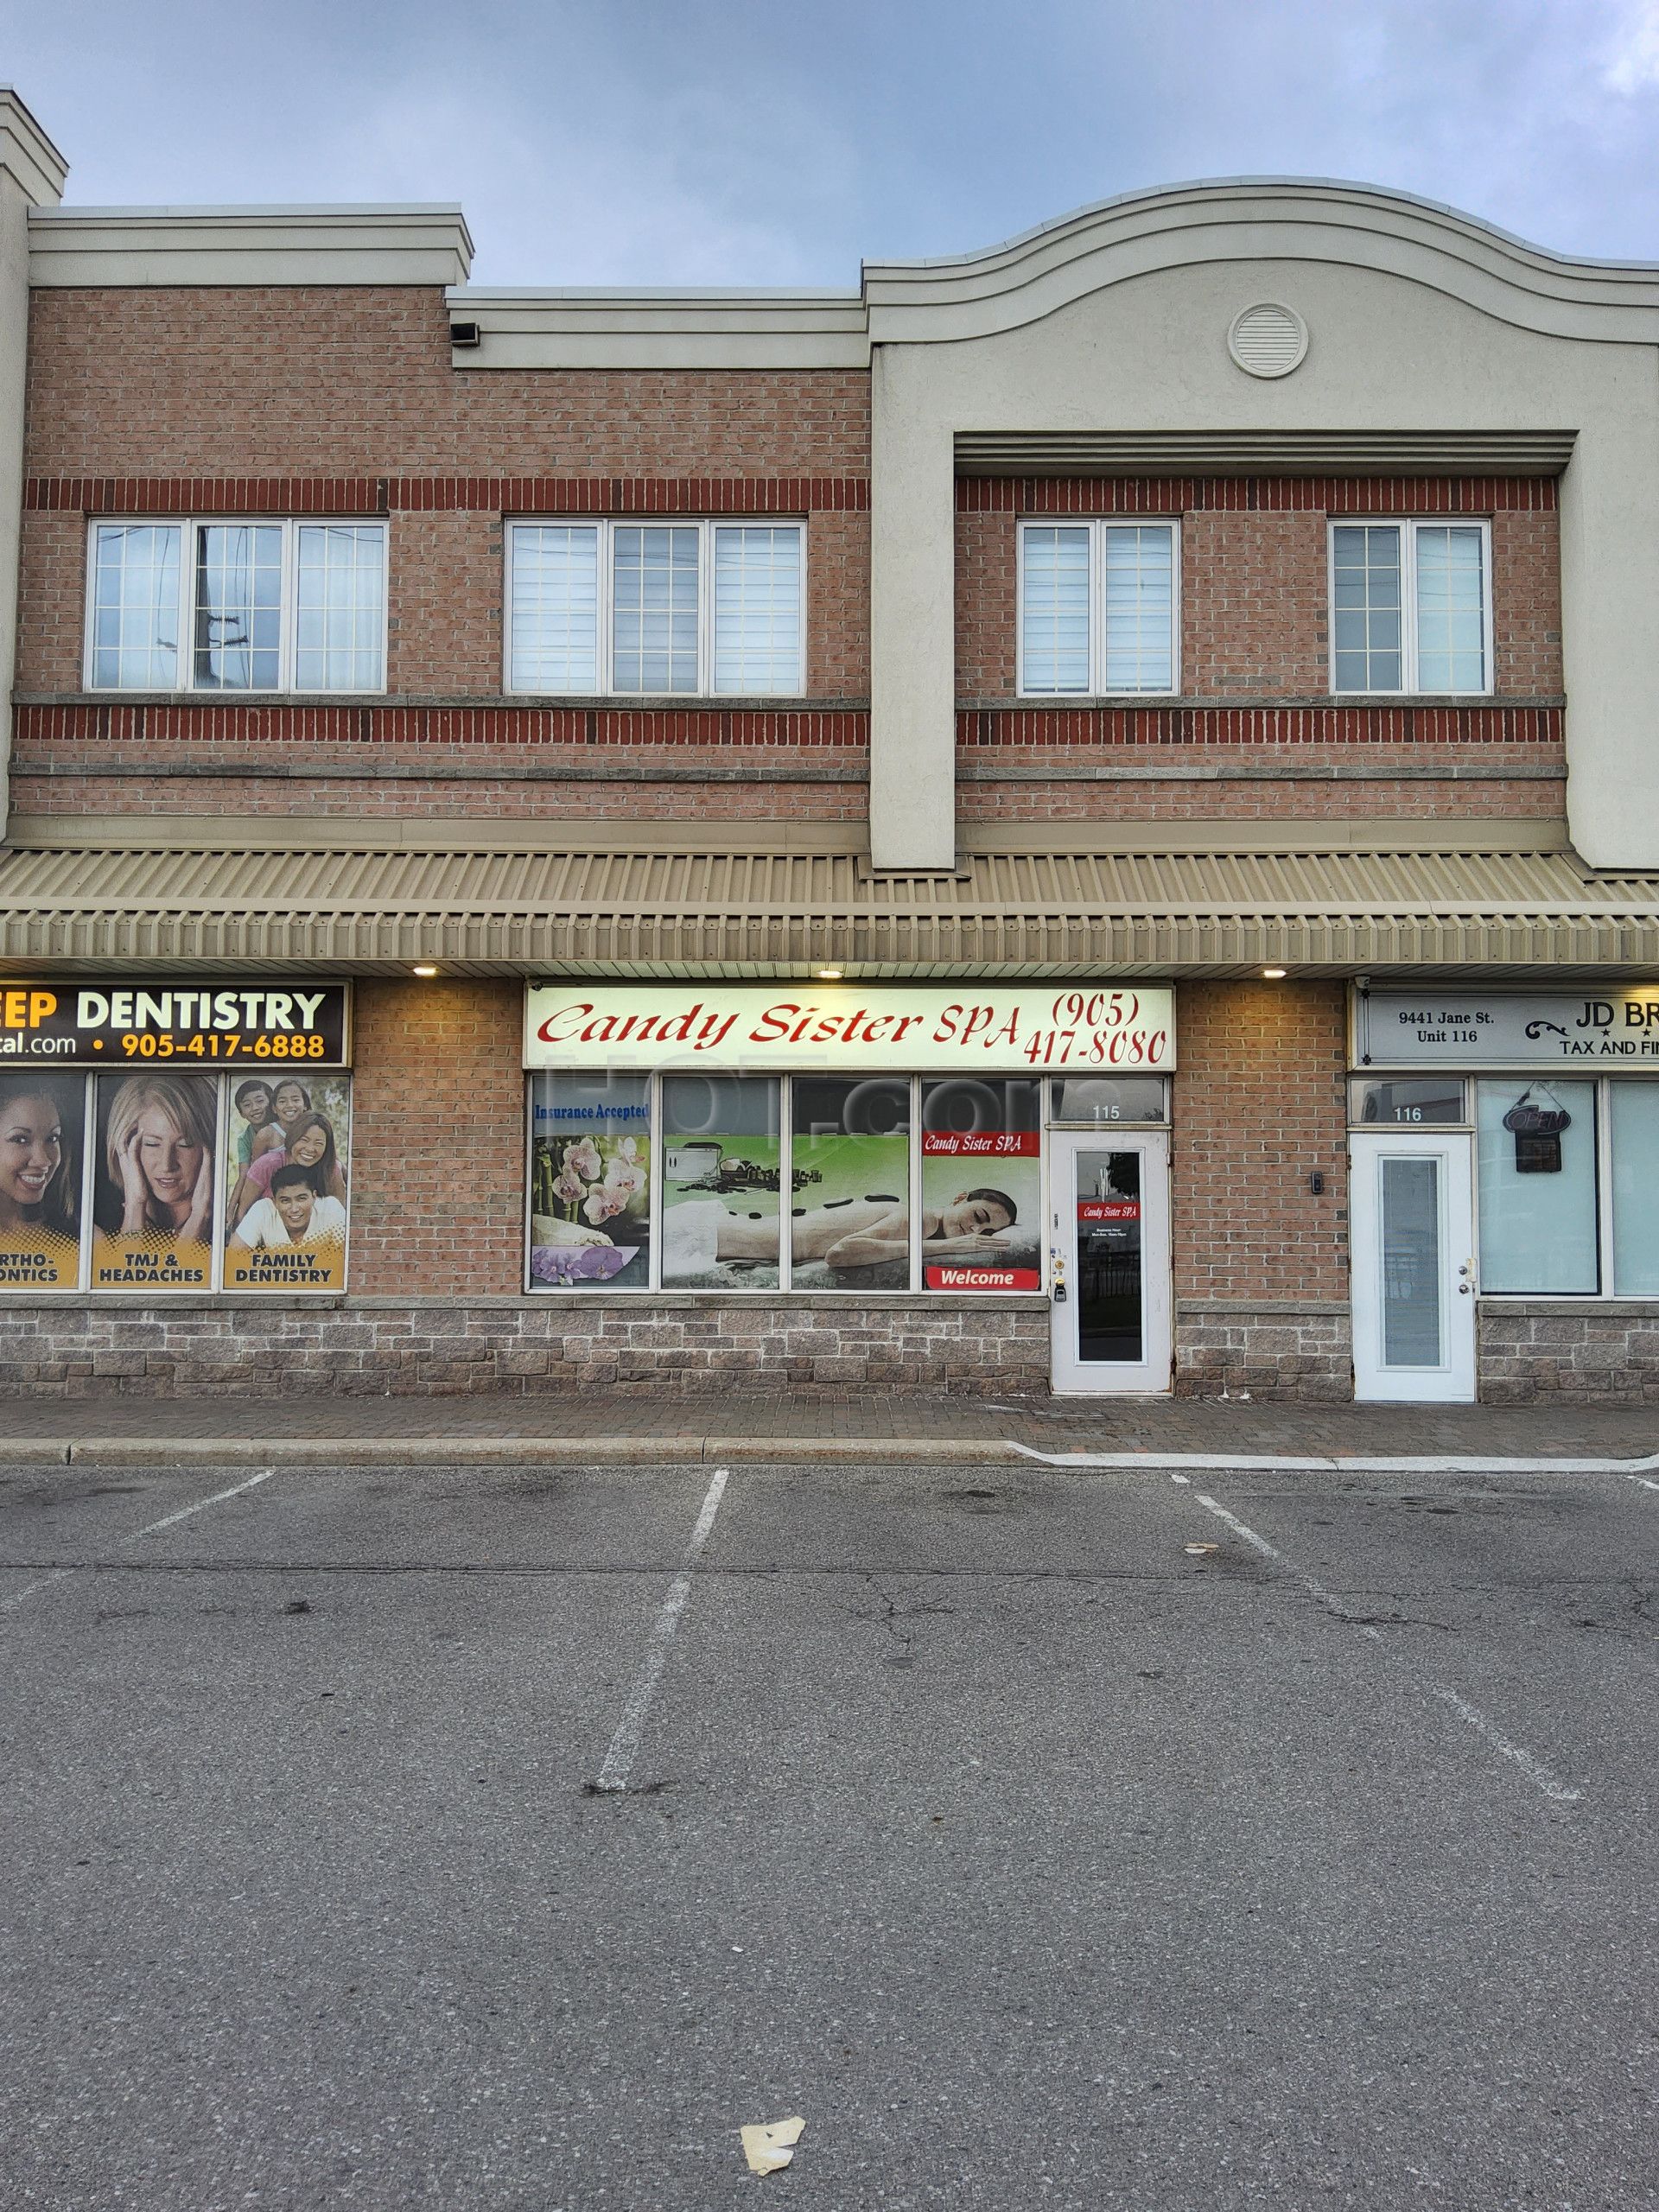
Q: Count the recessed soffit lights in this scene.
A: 3